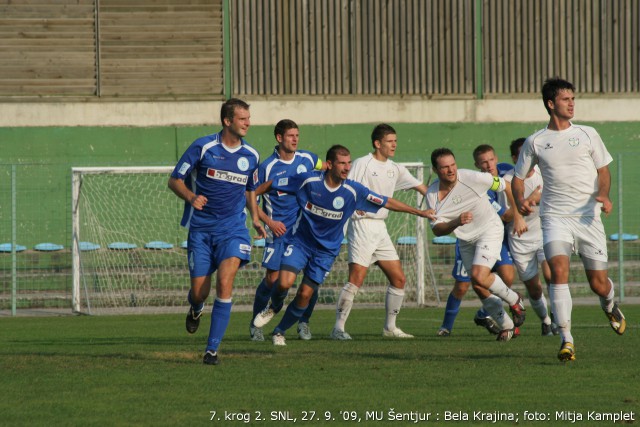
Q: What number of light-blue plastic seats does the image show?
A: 11